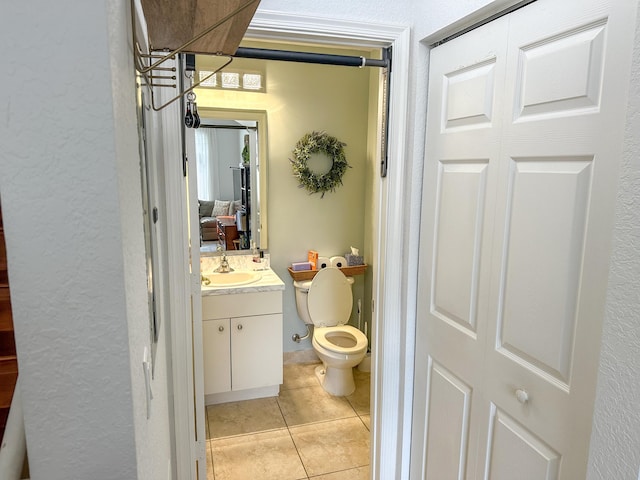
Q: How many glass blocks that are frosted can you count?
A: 3